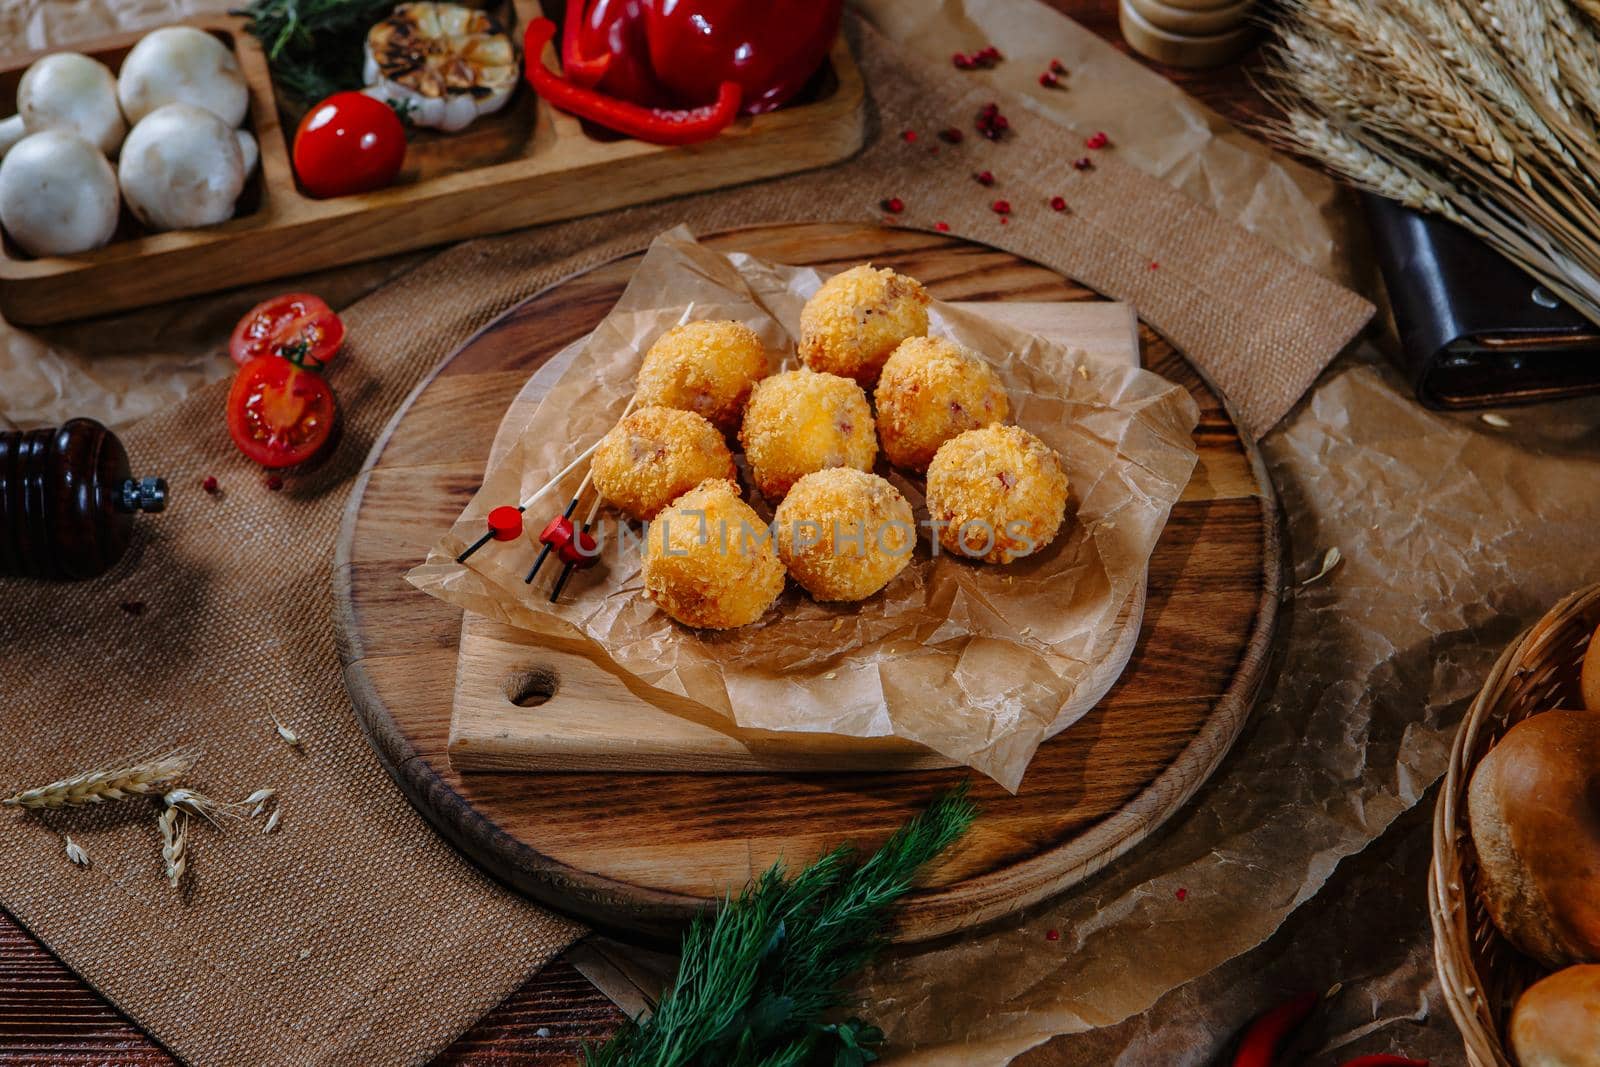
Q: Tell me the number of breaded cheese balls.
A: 8